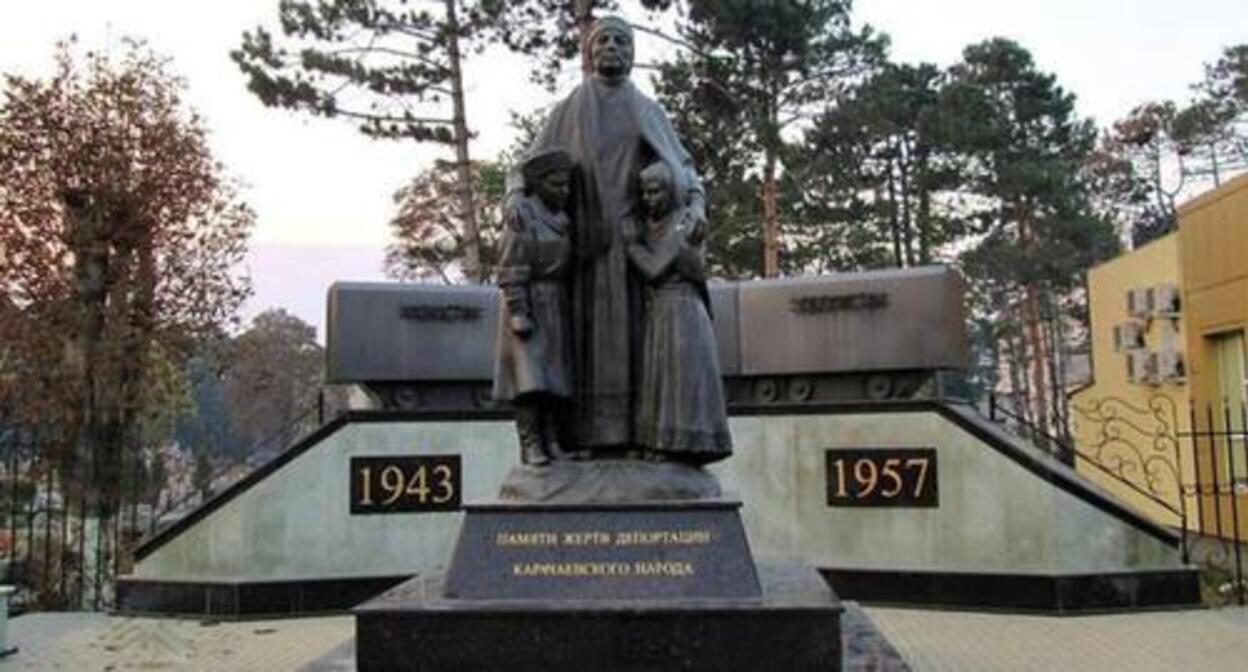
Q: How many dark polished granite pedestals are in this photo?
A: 1